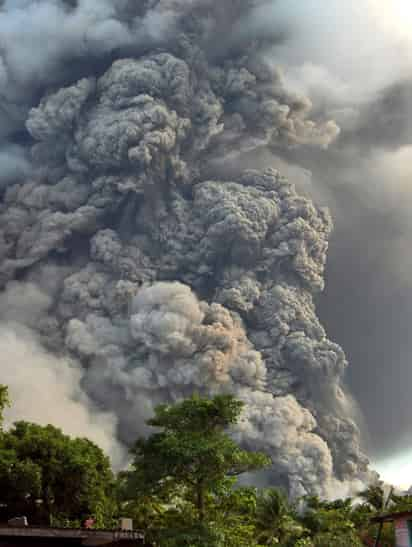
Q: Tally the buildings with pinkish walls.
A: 1